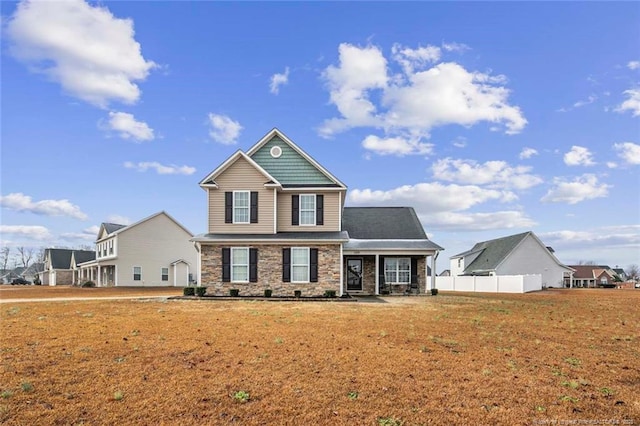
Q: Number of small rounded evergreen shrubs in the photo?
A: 7